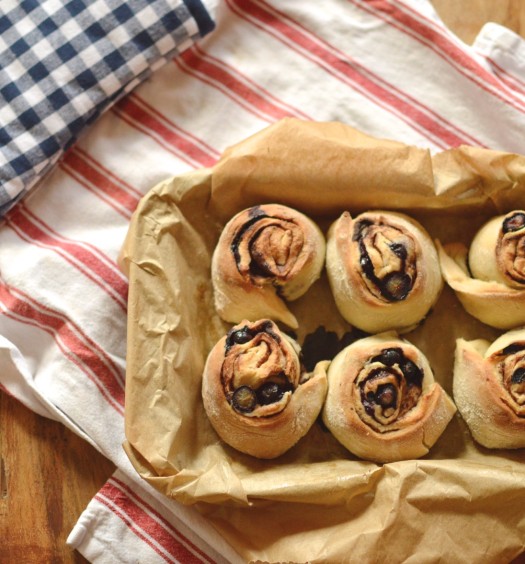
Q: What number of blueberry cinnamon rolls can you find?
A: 6